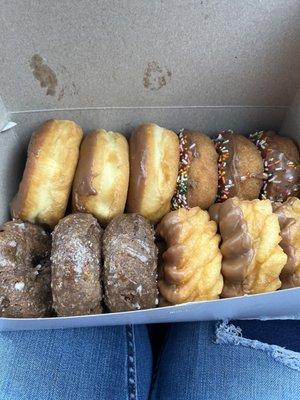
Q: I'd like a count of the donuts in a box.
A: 12